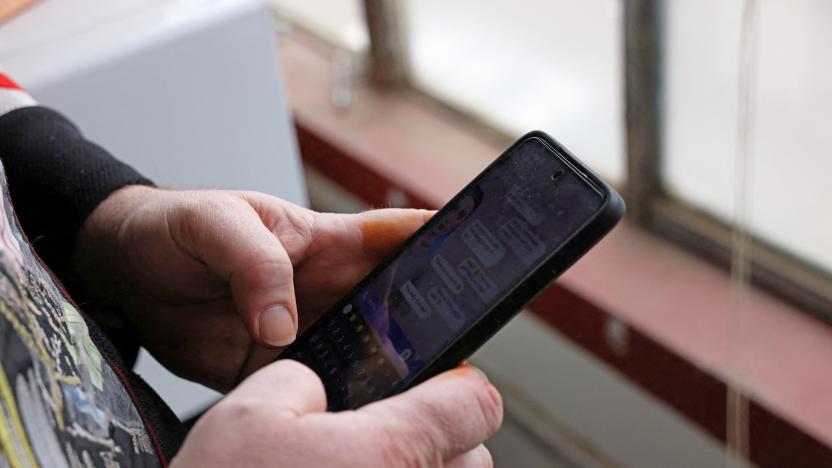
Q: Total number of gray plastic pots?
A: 0